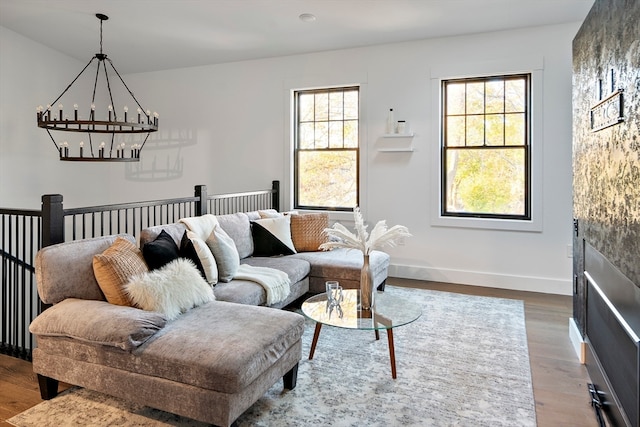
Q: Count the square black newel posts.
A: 3